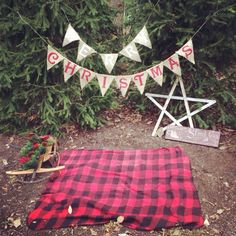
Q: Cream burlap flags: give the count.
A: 14